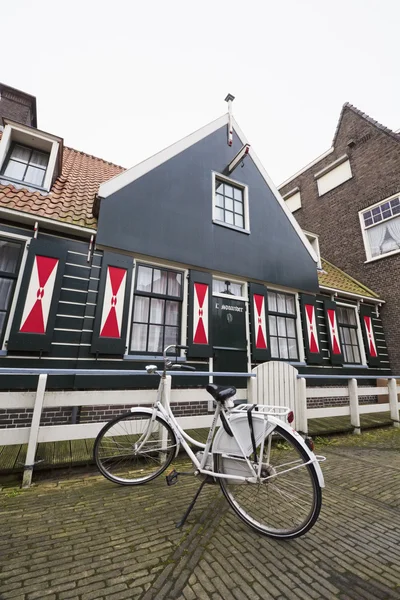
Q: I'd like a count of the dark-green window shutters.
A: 7